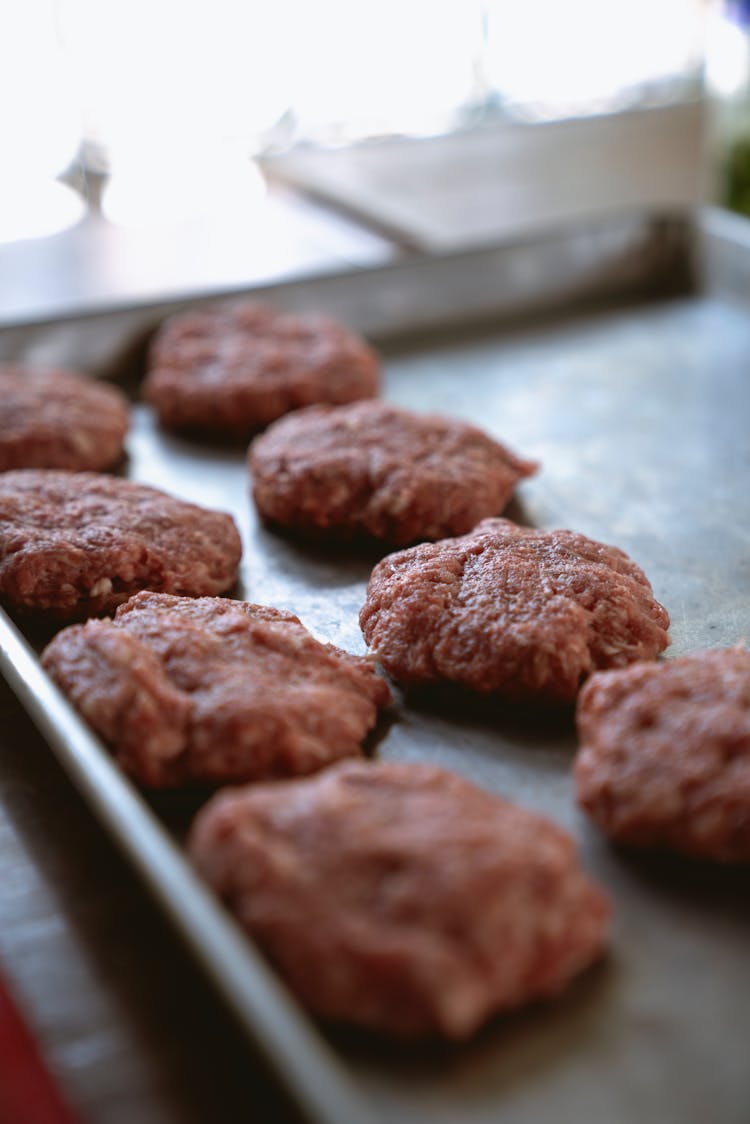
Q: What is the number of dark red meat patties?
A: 8